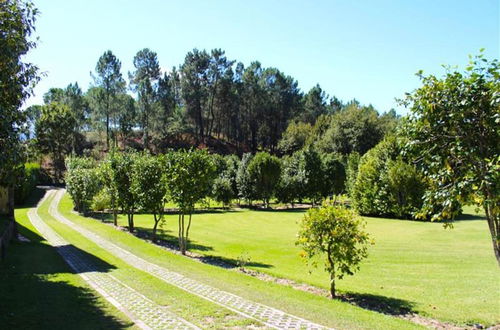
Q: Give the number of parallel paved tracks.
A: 2